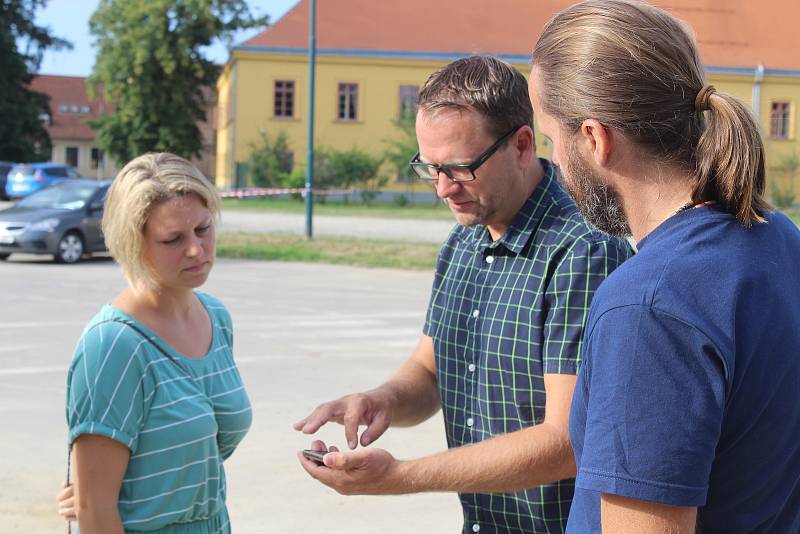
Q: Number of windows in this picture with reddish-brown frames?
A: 4